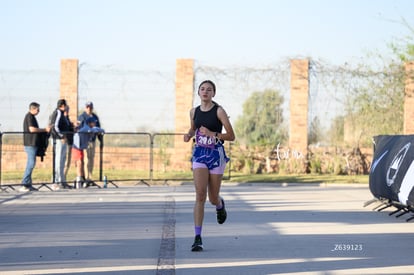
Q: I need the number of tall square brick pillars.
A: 4